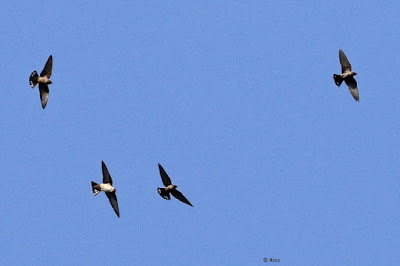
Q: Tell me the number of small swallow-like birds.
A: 4